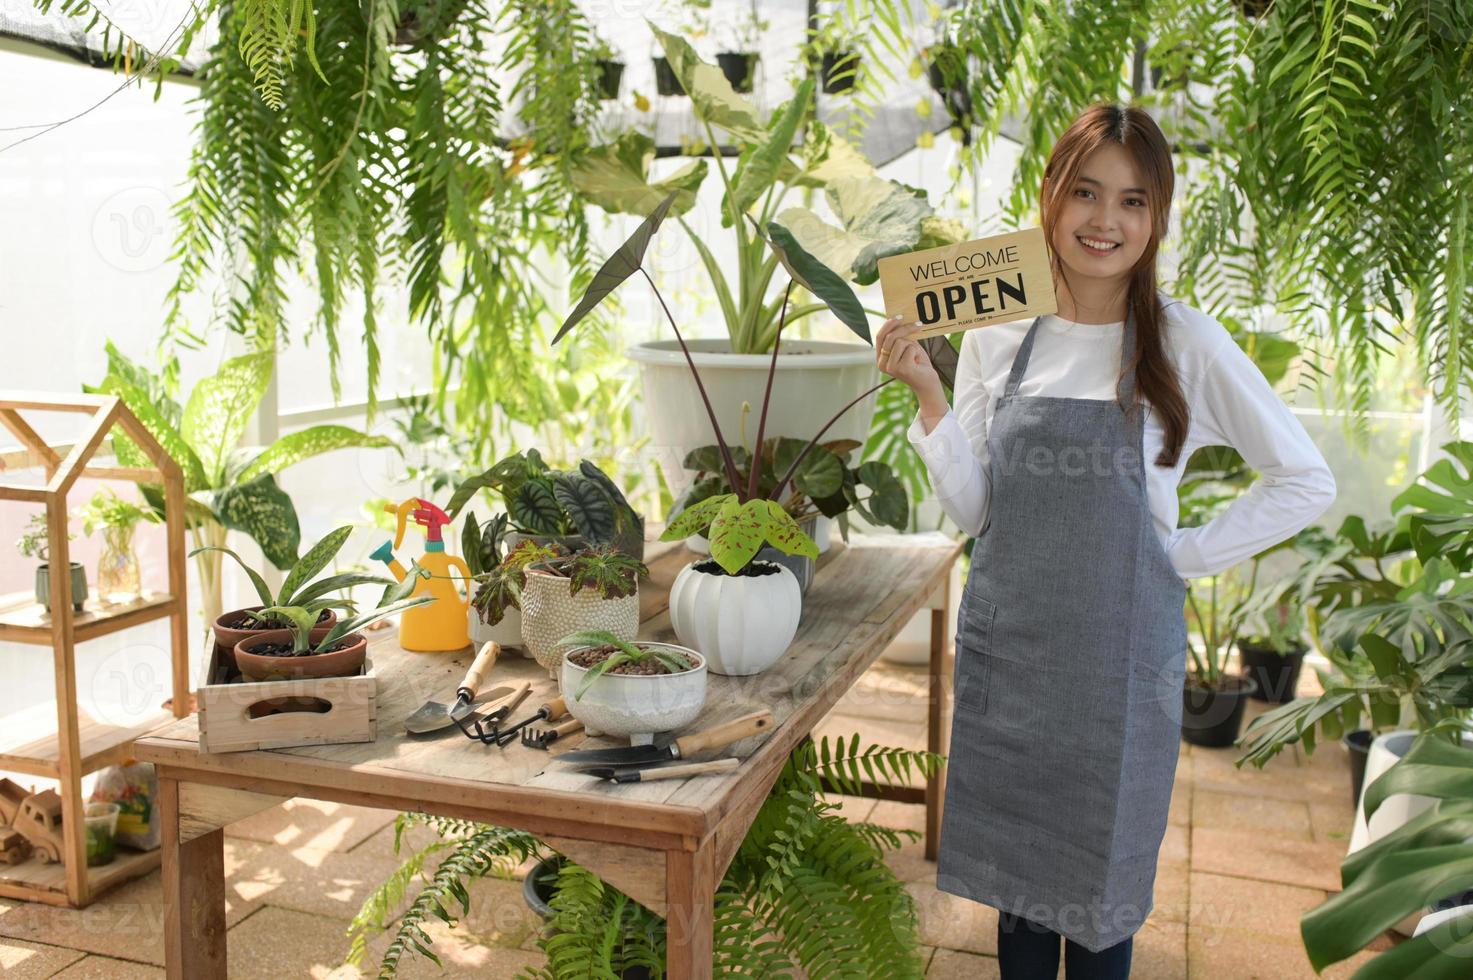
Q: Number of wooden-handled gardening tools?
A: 6